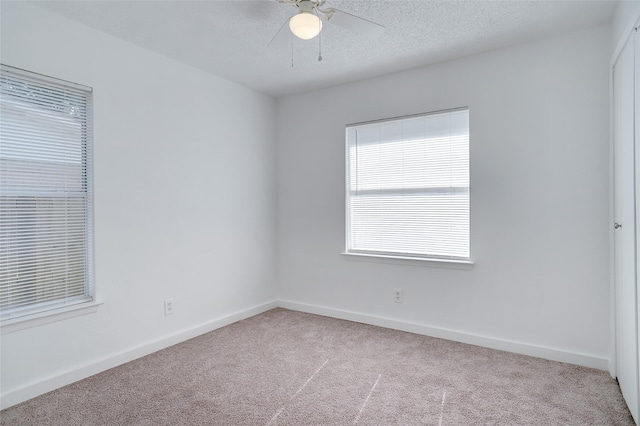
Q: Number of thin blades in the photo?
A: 2